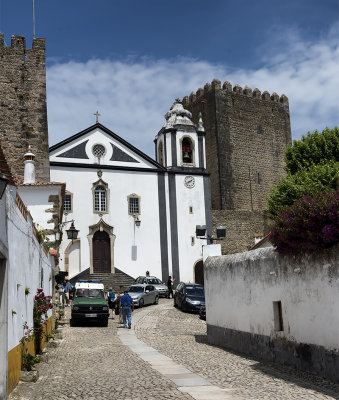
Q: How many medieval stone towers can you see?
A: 2